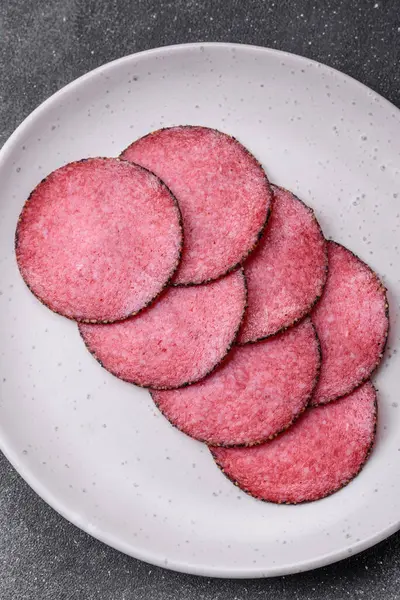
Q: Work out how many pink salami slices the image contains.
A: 7